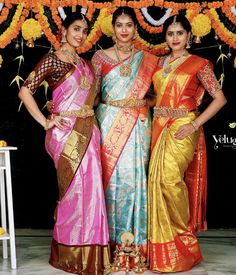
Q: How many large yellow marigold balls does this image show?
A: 3